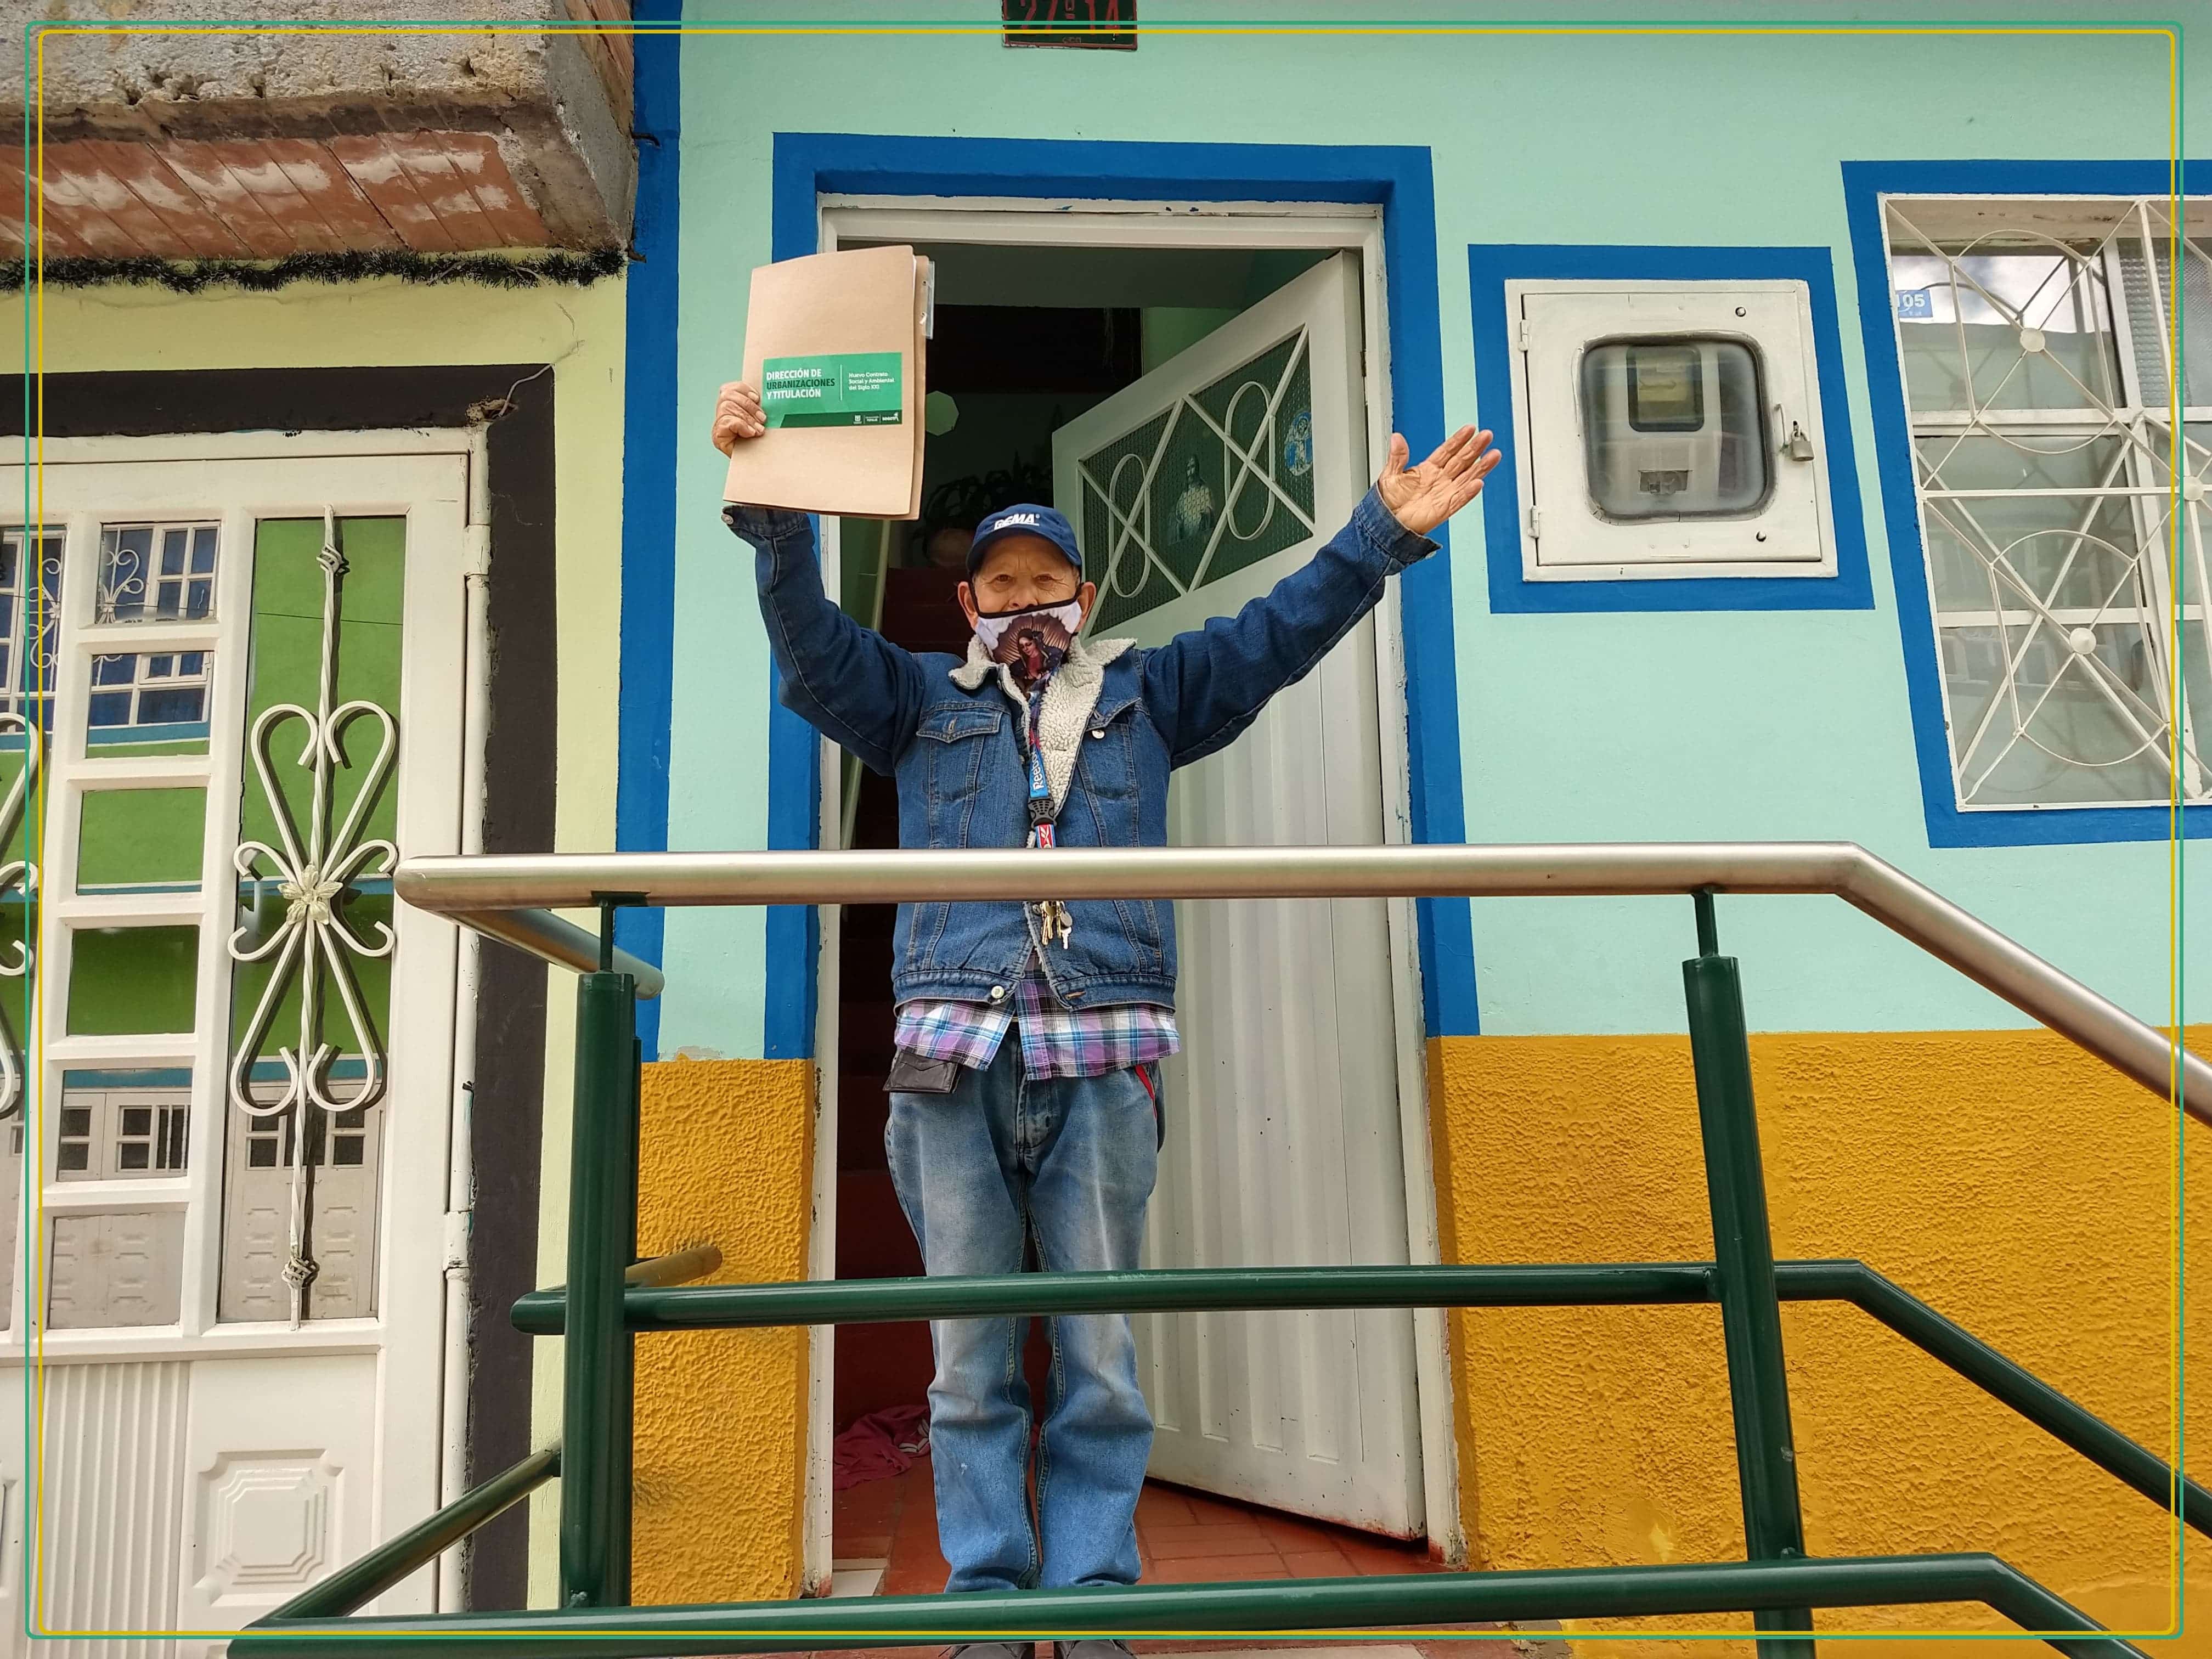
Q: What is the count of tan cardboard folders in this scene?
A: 1